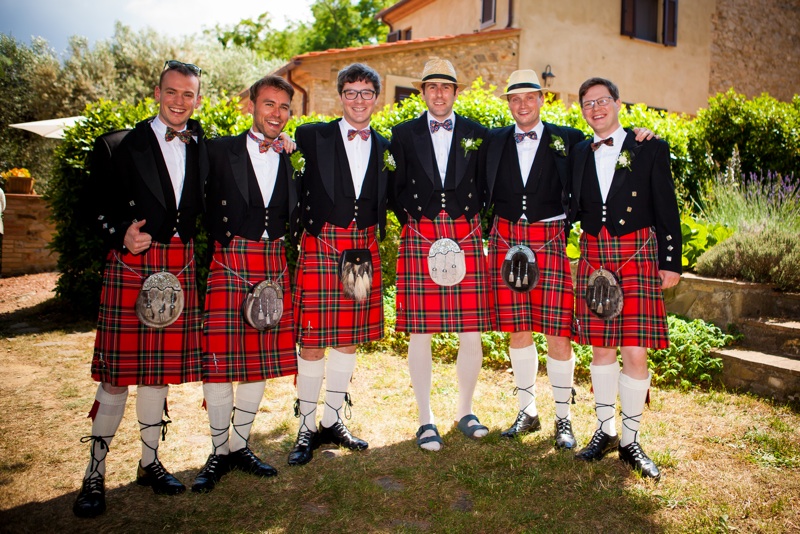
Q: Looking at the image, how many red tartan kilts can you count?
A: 6